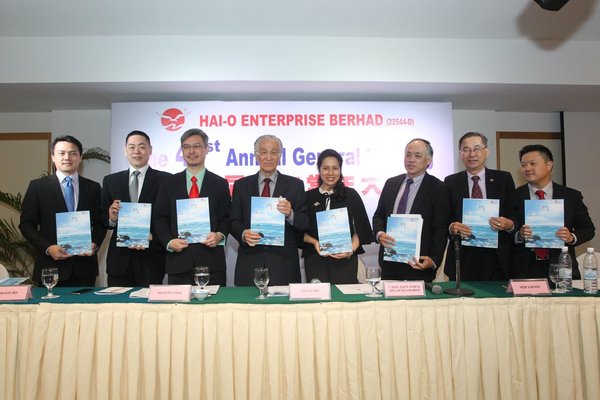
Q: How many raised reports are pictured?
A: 8